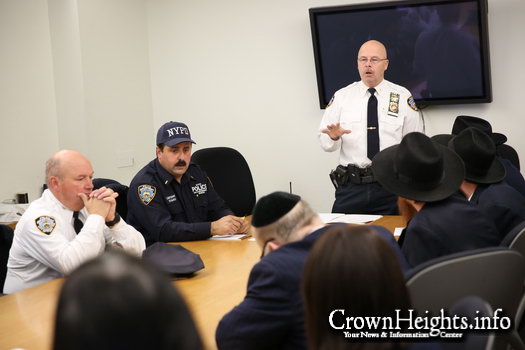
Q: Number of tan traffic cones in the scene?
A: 0